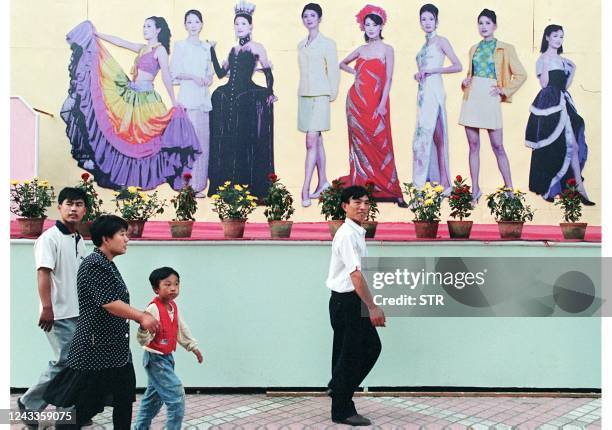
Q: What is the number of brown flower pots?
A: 12